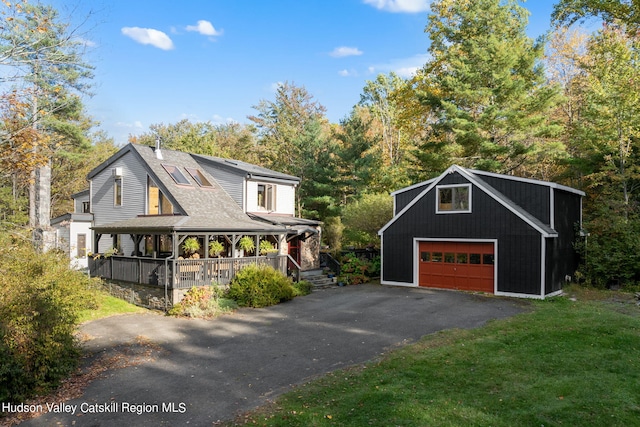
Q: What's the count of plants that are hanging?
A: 4